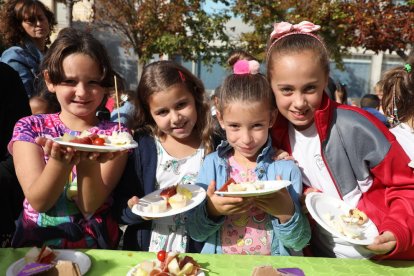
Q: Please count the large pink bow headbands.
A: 1